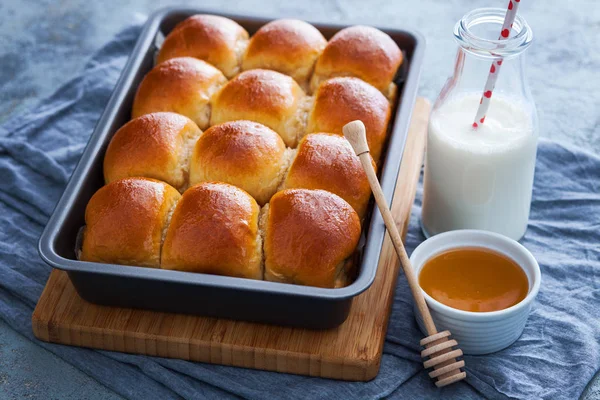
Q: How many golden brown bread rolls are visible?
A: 12